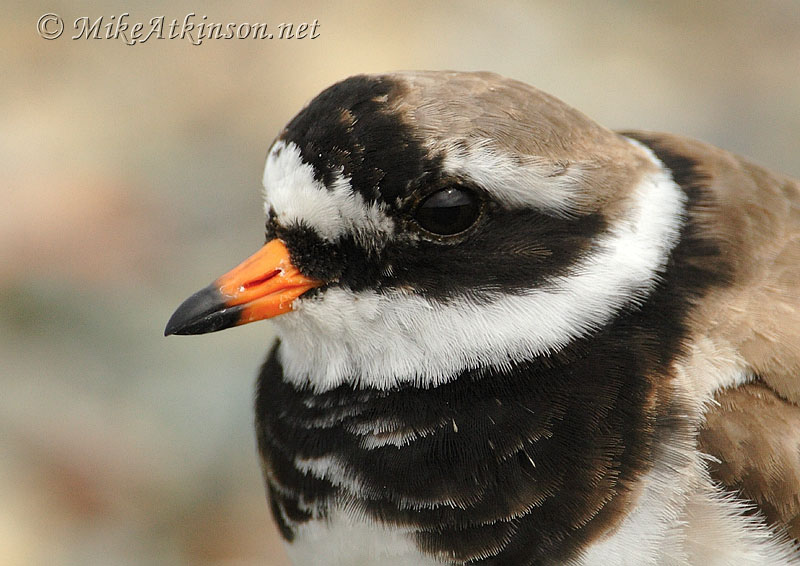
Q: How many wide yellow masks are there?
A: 0